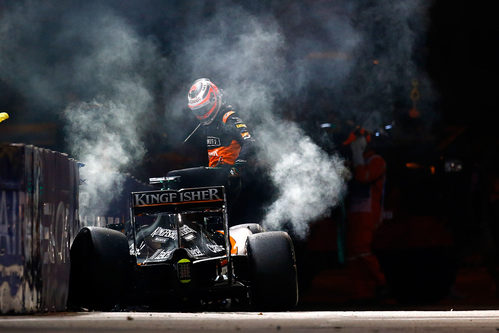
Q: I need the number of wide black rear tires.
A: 2